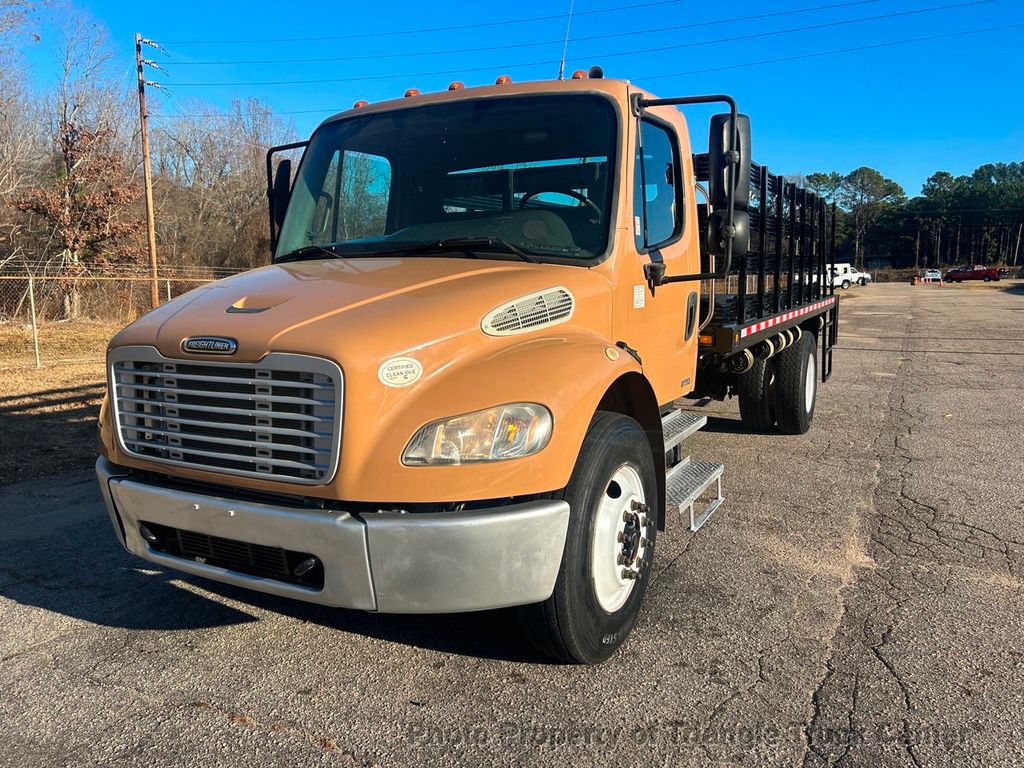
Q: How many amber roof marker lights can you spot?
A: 5